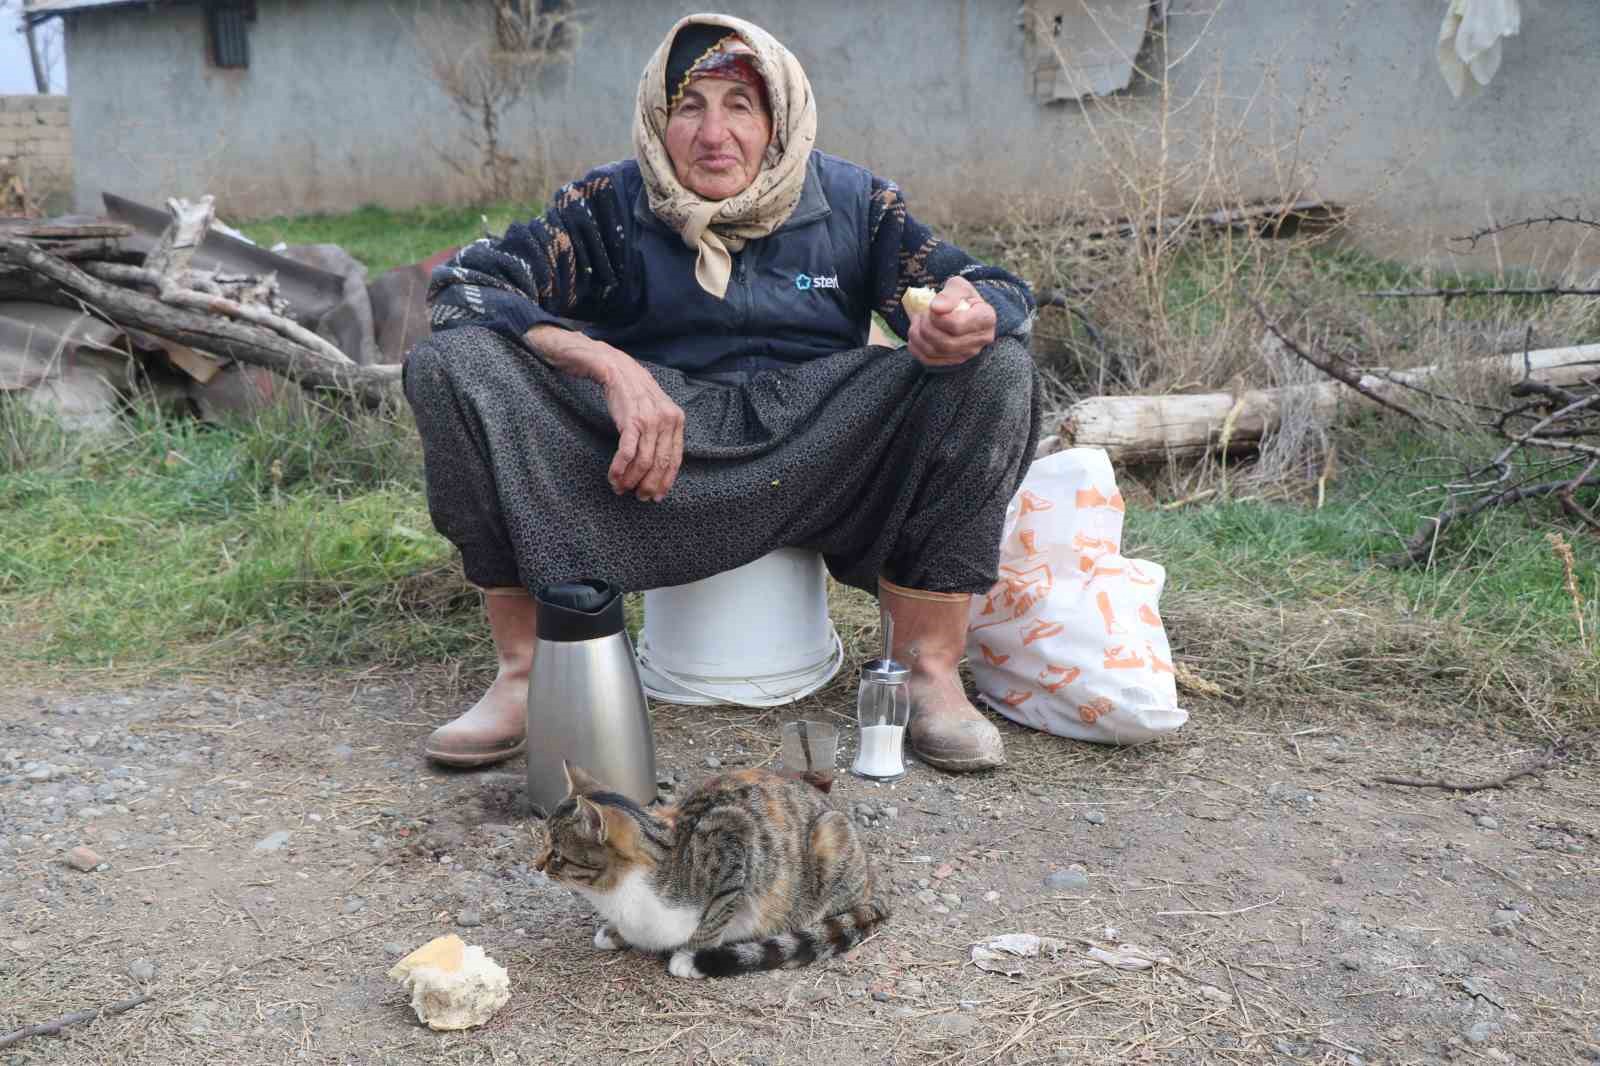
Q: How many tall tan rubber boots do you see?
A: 2